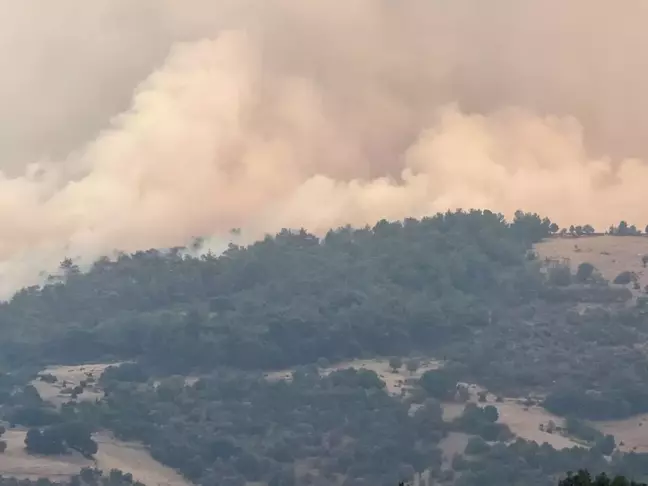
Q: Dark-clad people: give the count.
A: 0